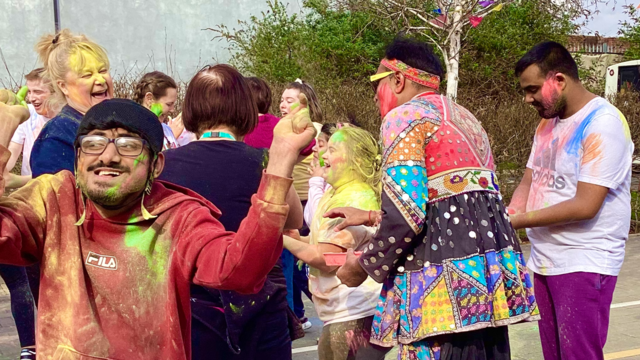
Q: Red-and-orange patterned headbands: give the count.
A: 1